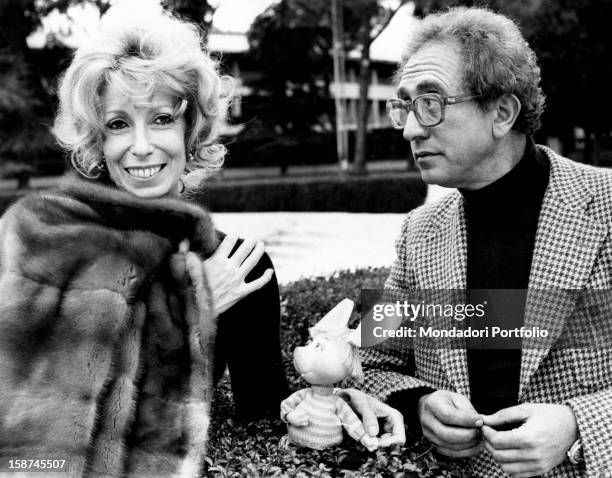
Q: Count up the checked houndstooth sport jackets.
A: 1